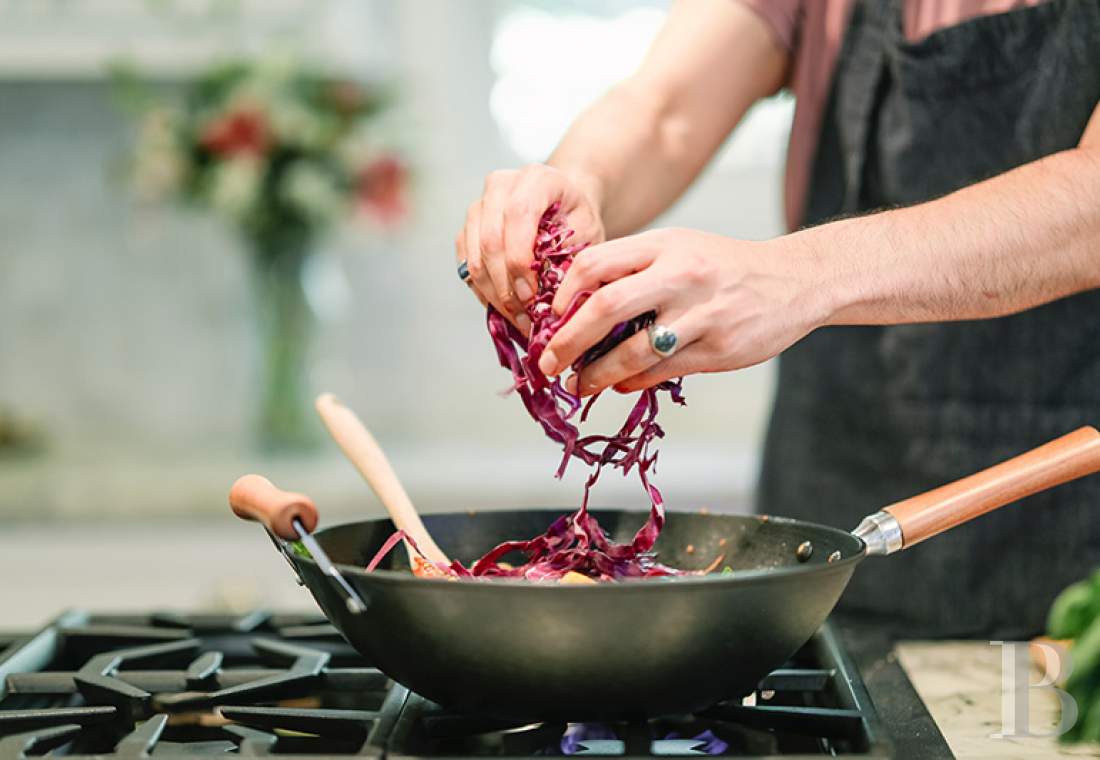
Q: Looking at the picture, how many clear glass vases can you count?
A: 1